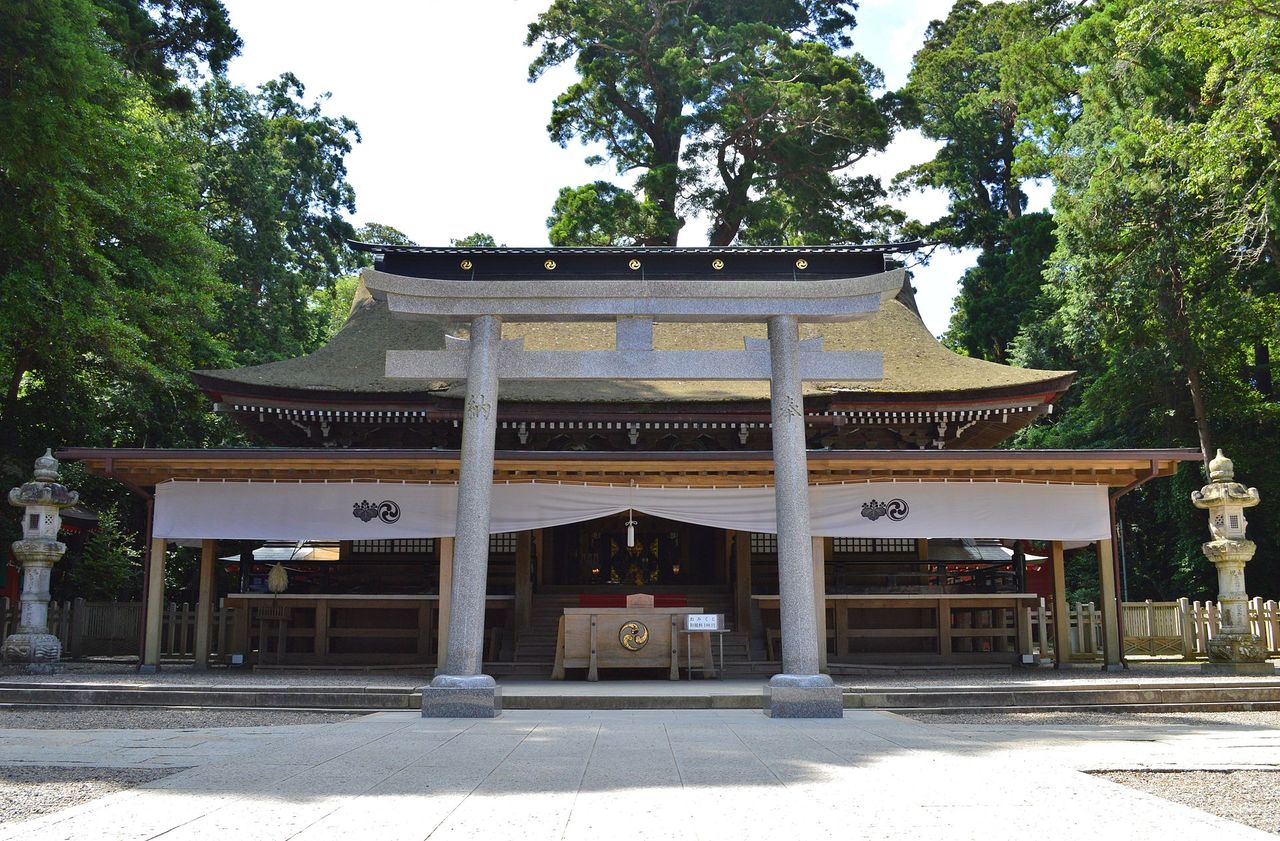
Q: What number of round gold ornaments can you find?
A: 6